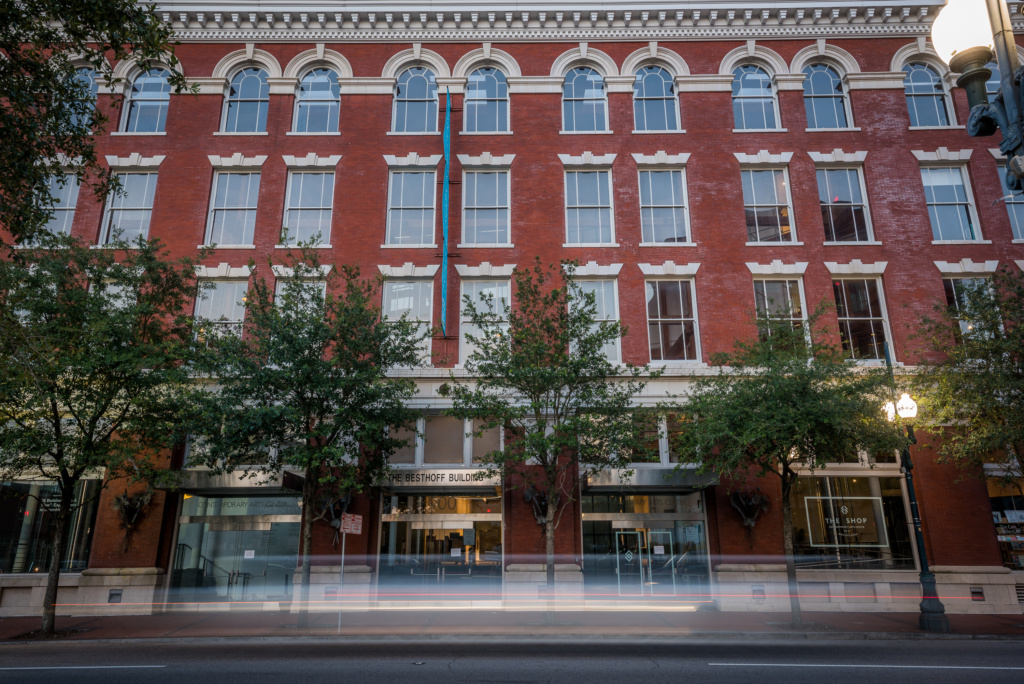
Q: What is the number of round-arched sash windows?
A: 12